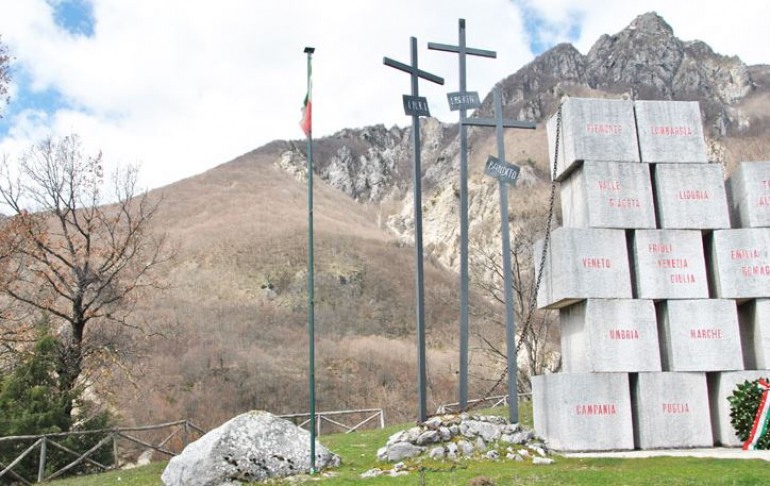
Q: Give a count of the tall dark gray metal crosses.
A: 3